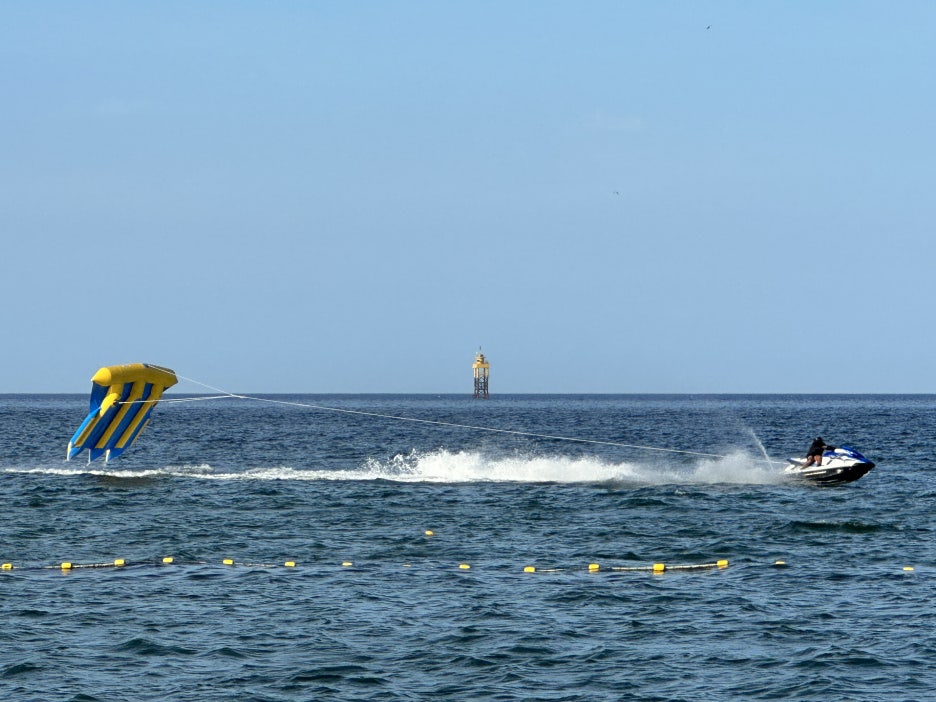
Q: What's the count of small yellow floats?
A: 15